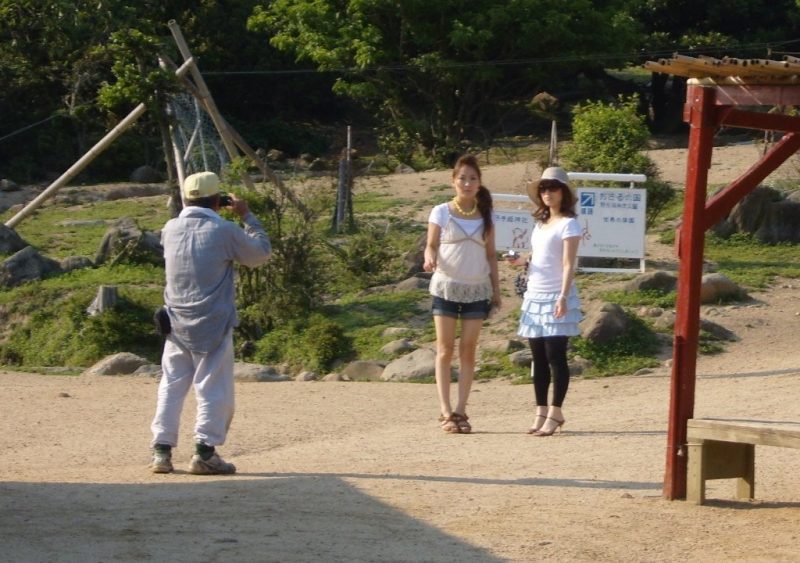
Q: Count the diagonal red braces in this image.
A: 1